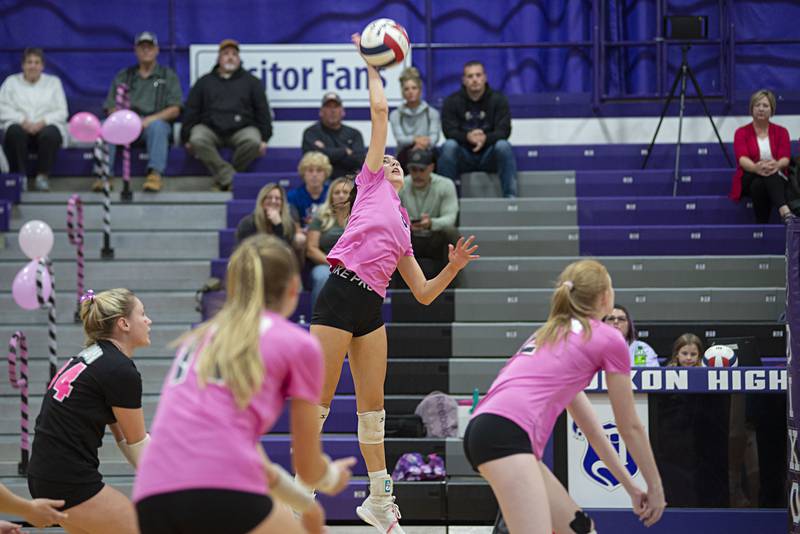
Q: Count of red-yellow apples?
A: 0